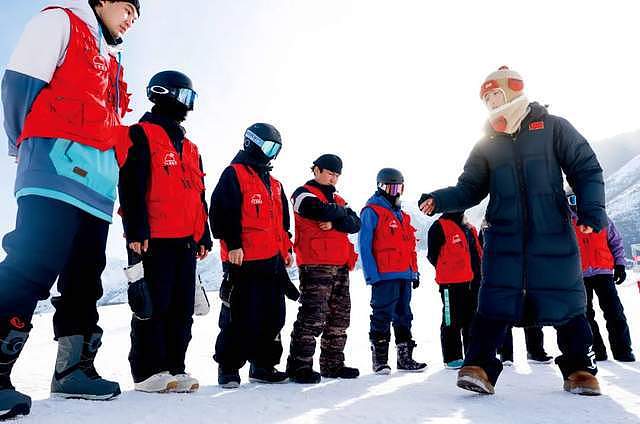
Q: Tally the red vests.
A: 7